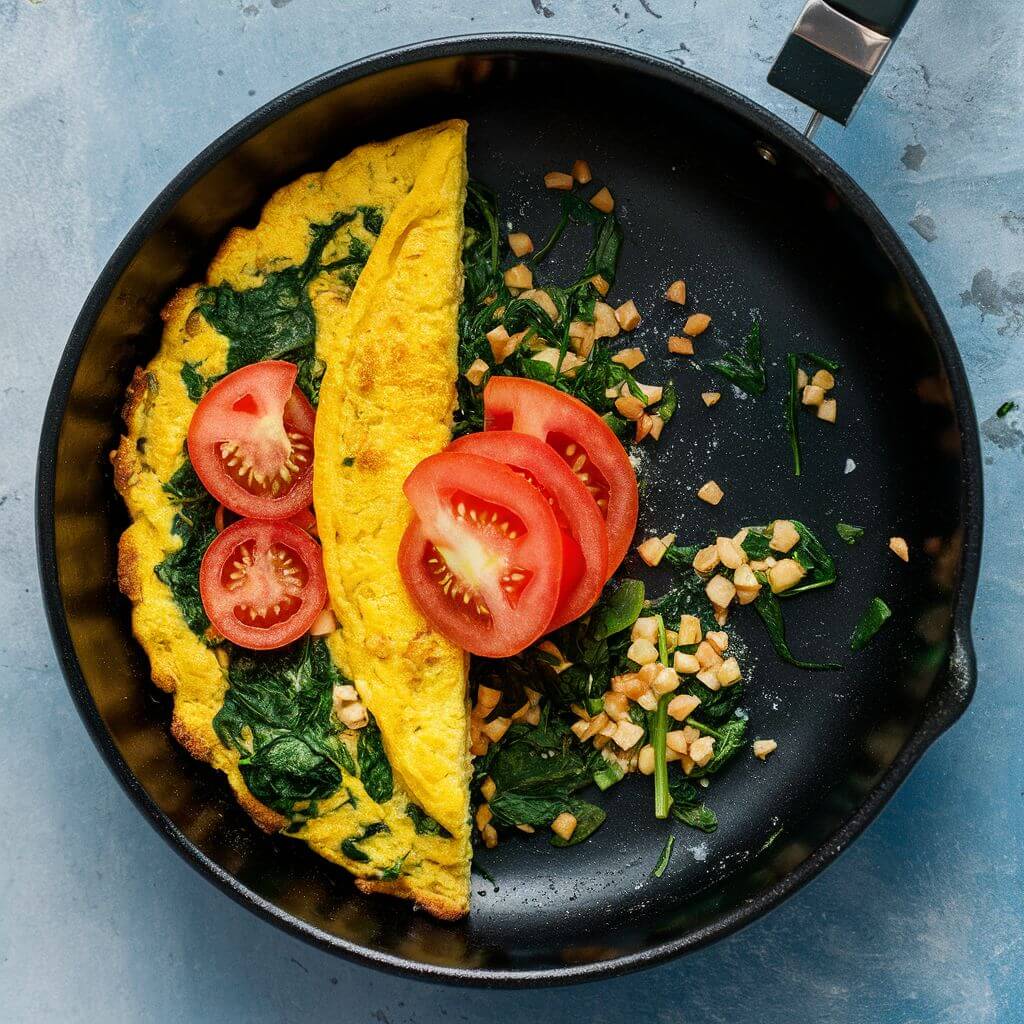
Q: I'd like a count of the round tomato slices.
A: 5